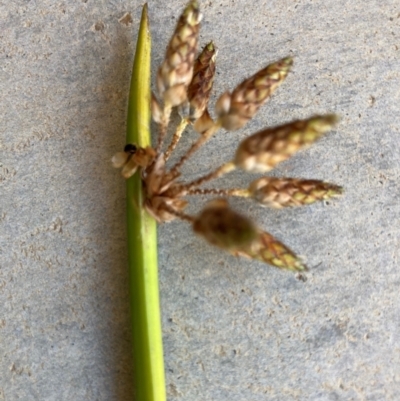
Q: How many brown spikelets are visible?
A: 7